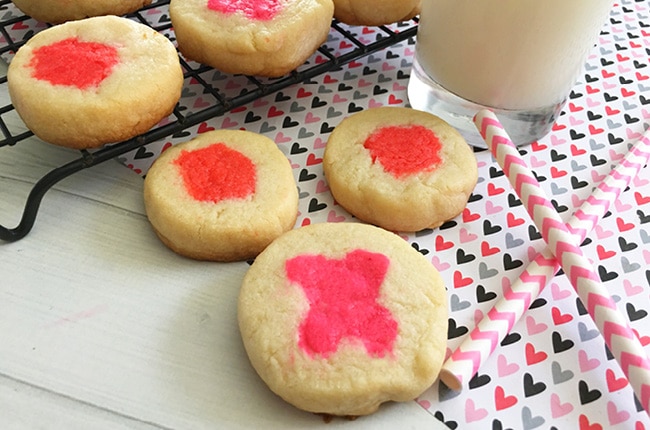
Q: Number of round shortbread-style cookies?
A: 7